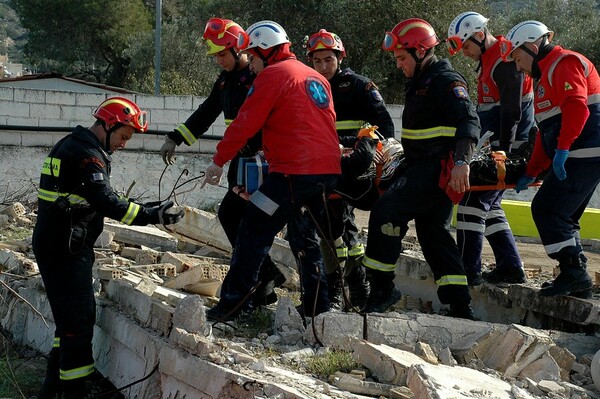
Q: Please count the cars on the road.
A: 0